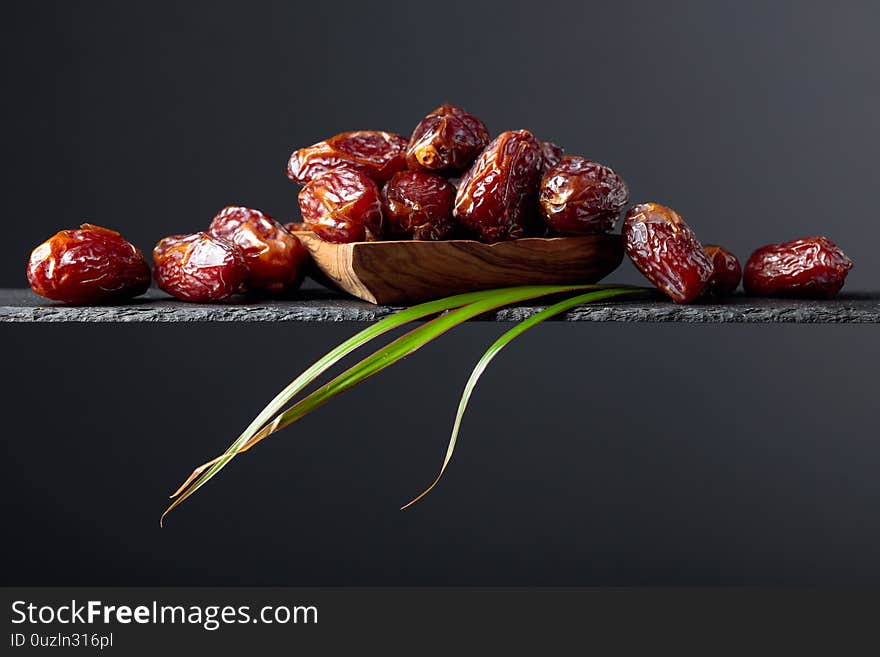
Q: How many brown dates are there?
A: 13